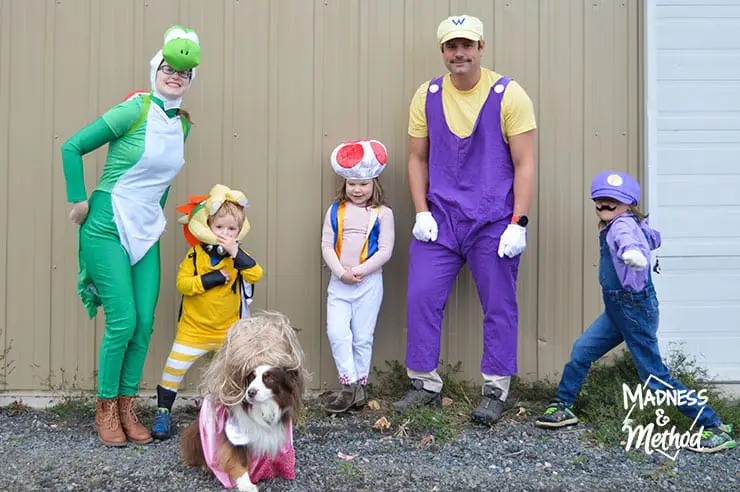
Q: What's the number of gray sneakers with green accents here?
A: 2